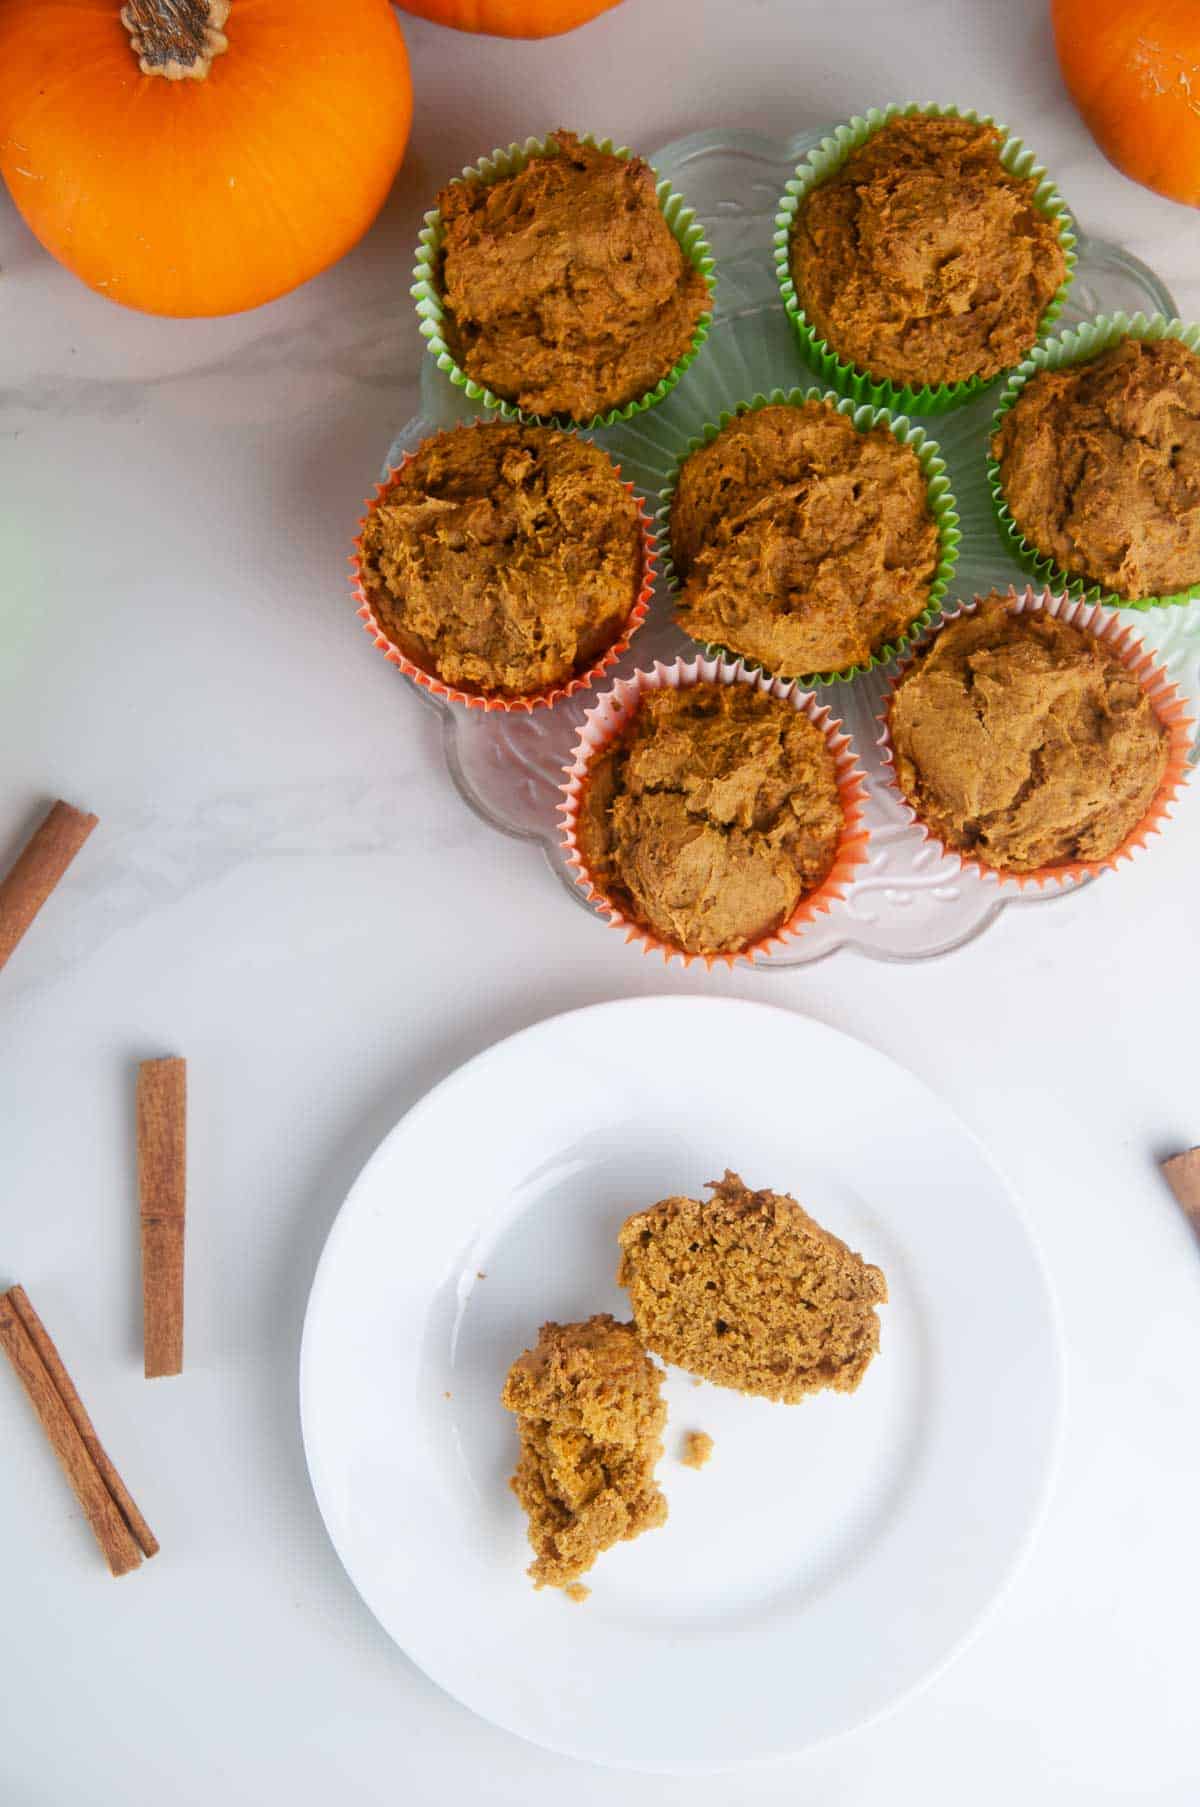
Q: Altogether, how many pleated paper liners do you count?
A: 7